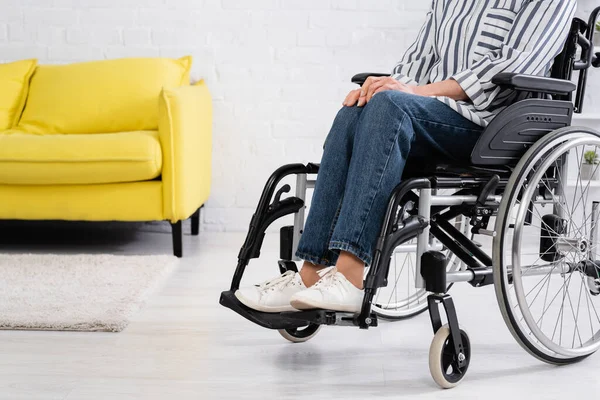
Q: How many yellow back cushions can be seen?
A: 2